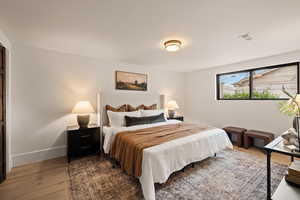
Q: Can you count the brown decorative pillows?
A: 3